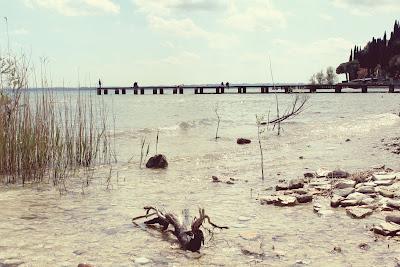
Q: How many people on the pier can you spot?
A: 4